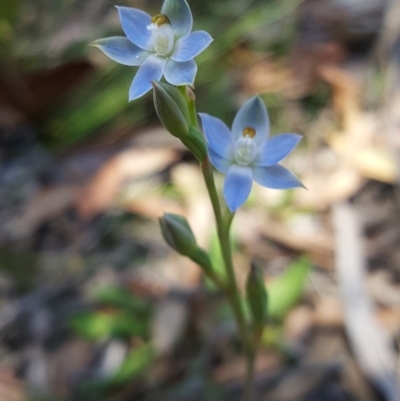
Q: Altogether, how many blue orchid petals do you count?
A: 12